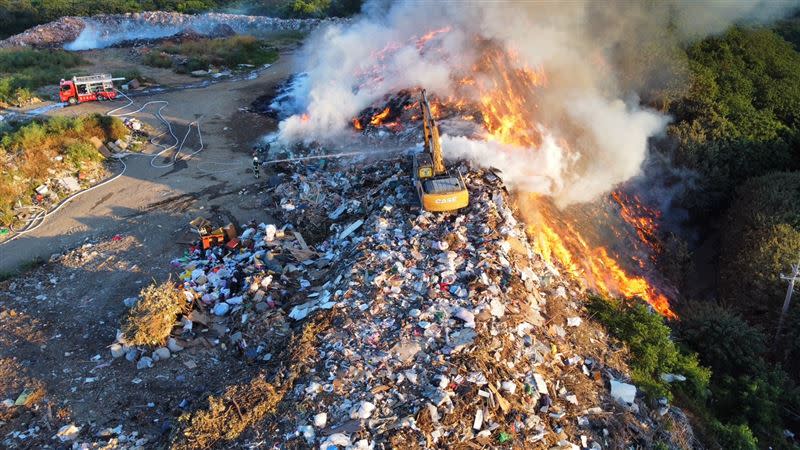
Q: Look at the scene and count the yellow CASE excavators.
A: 1